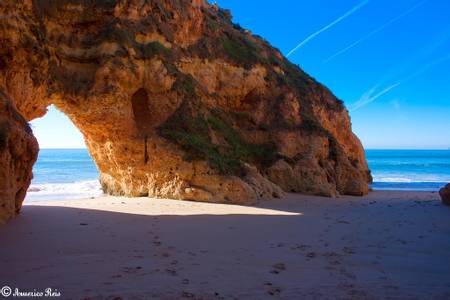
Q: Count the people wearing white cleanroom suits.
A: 0